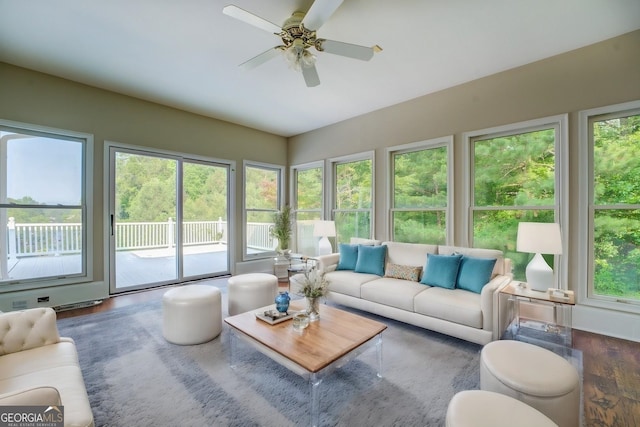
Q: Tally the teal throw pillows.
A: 4